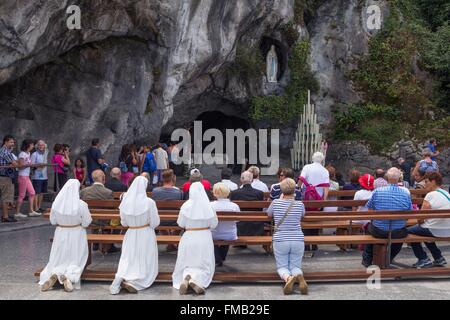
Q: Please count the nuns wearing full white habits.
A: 3